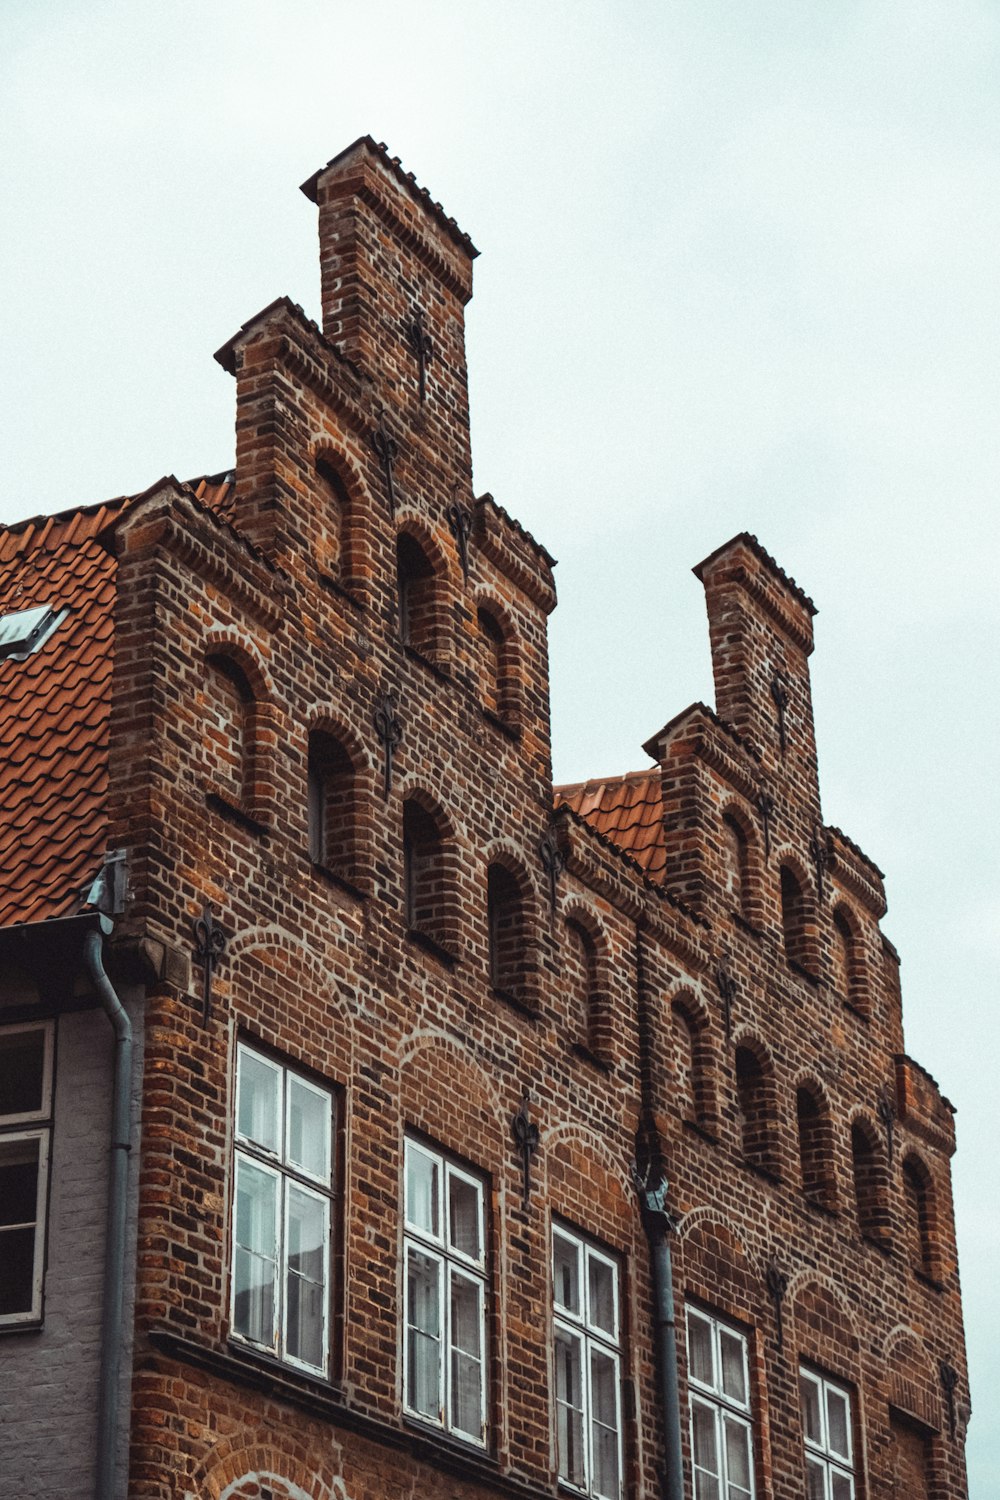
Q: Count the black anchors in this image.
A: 14